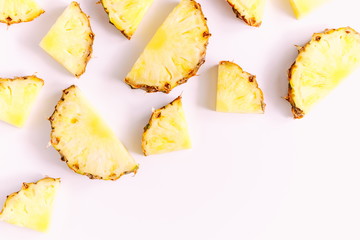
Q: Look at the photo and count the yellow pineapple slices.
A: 12